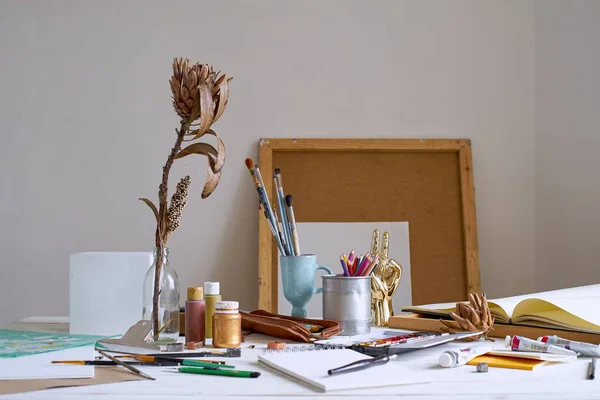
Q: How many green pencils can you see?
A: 2